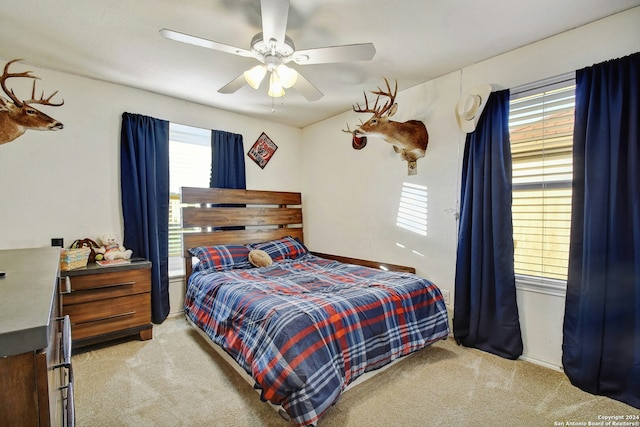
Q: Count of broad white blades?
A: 5